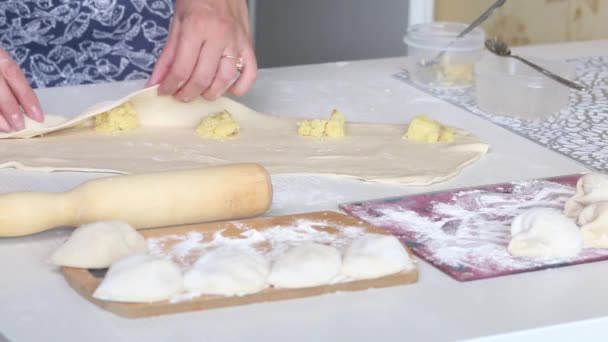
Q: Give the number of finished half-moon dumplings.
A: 5